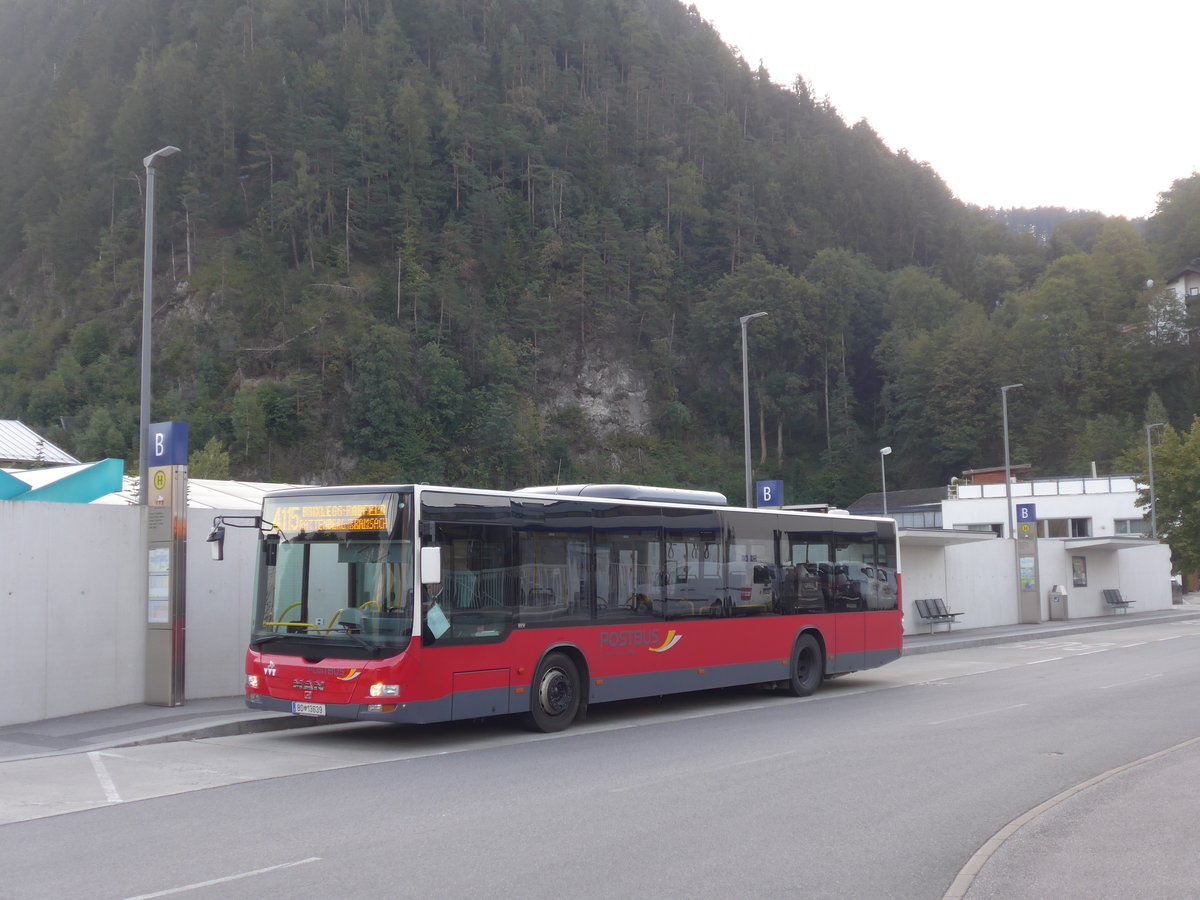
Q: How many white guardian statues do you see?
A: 0